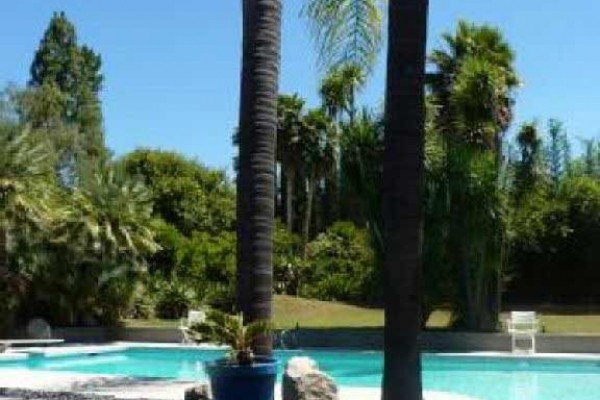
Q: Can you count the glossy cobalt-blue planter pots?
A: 1